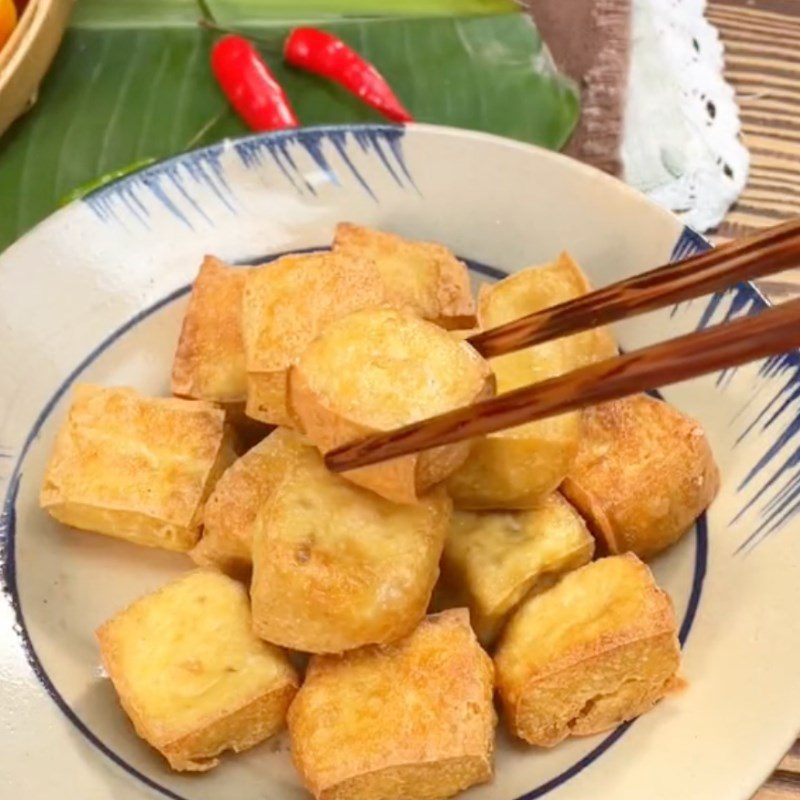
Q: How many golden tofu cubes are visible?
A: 14